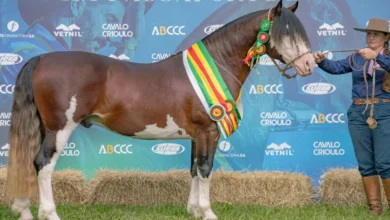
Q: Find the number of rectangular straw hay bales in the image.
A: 4